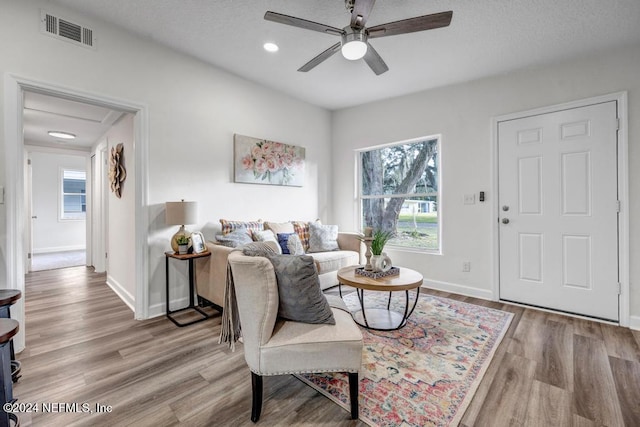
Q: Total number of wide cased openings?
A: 1